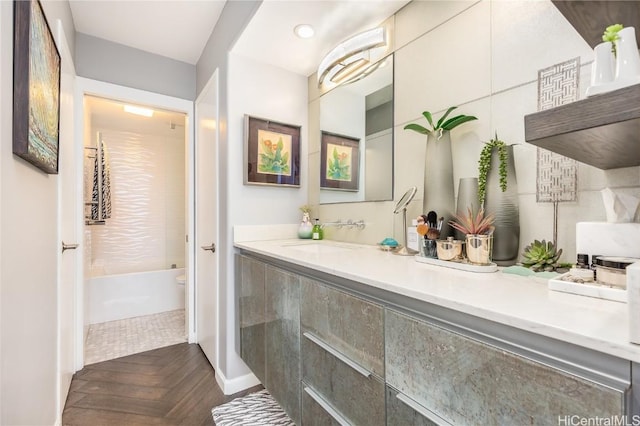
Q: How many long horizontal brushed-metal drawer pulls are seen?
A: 3